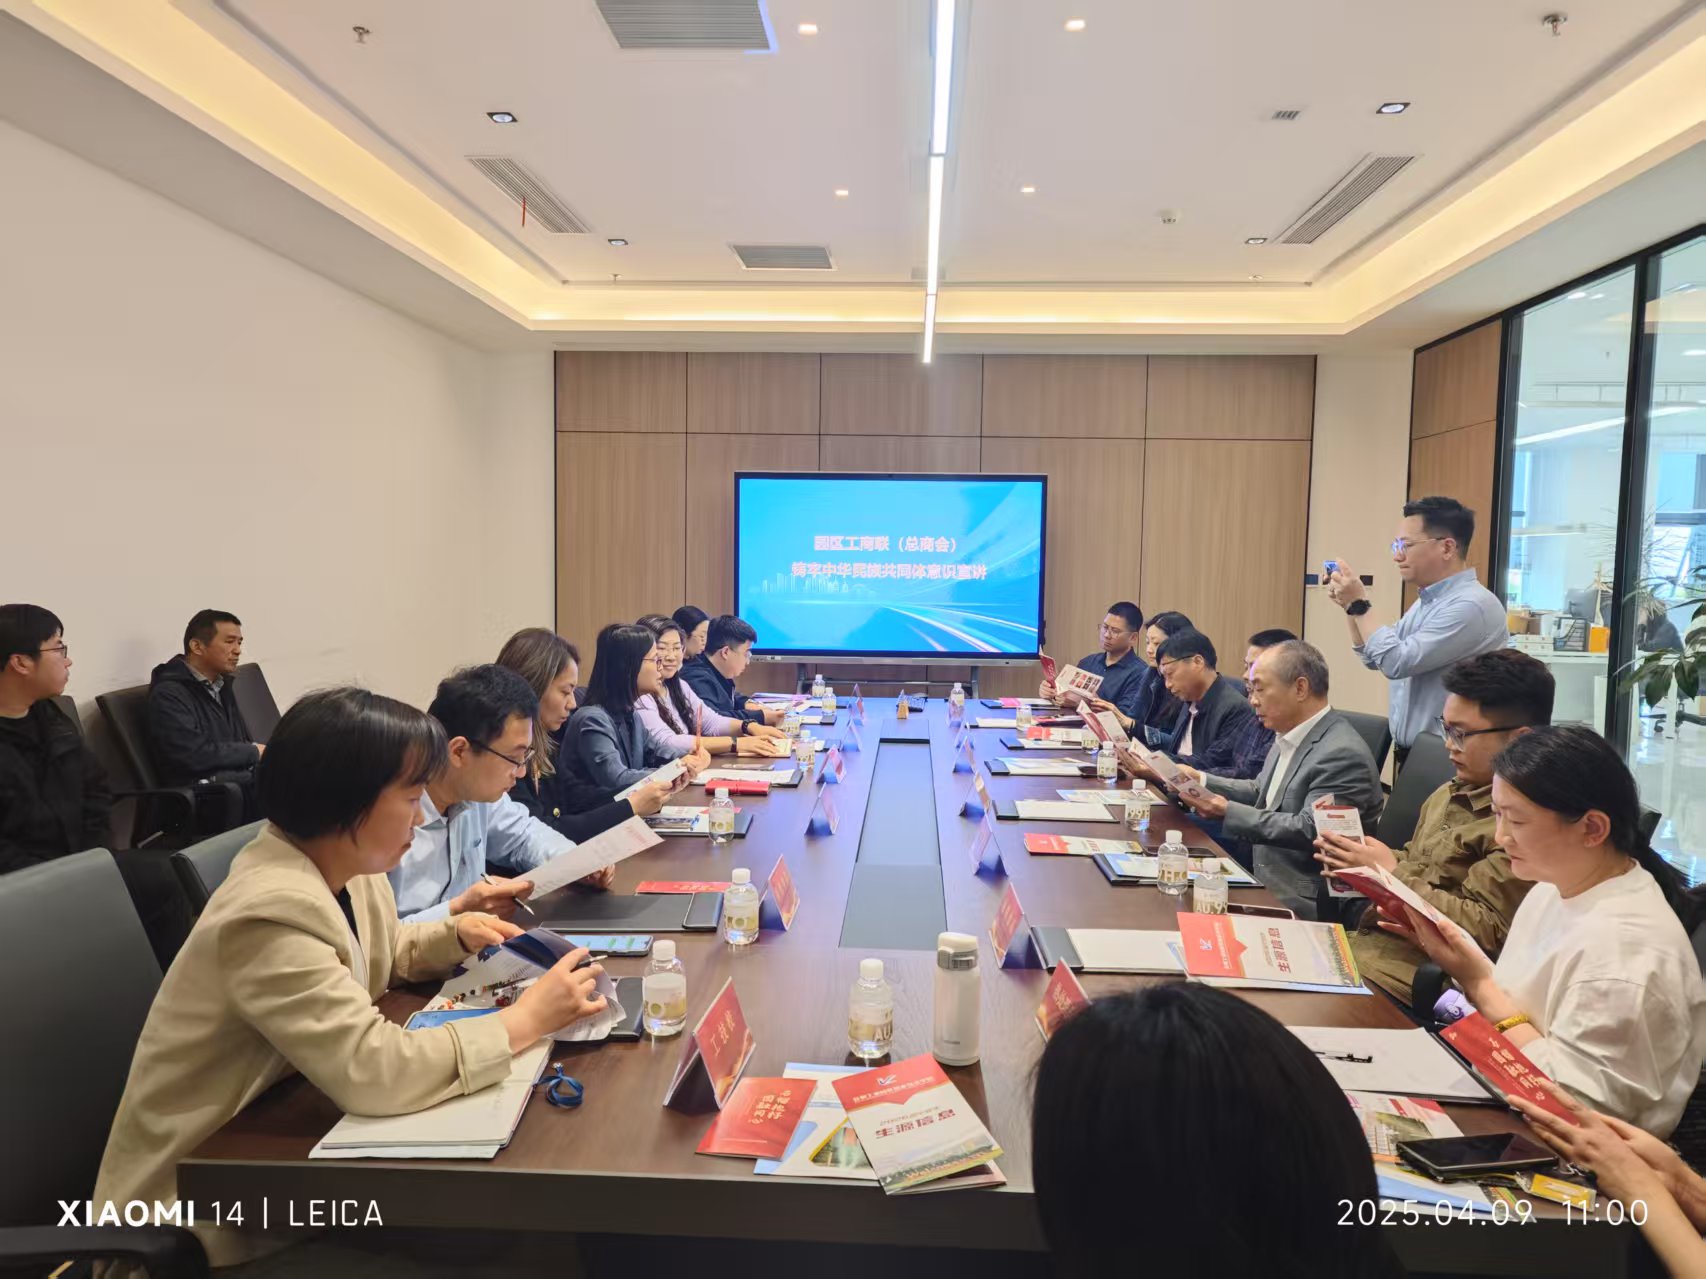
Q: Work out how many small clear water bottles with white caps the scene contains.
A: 15